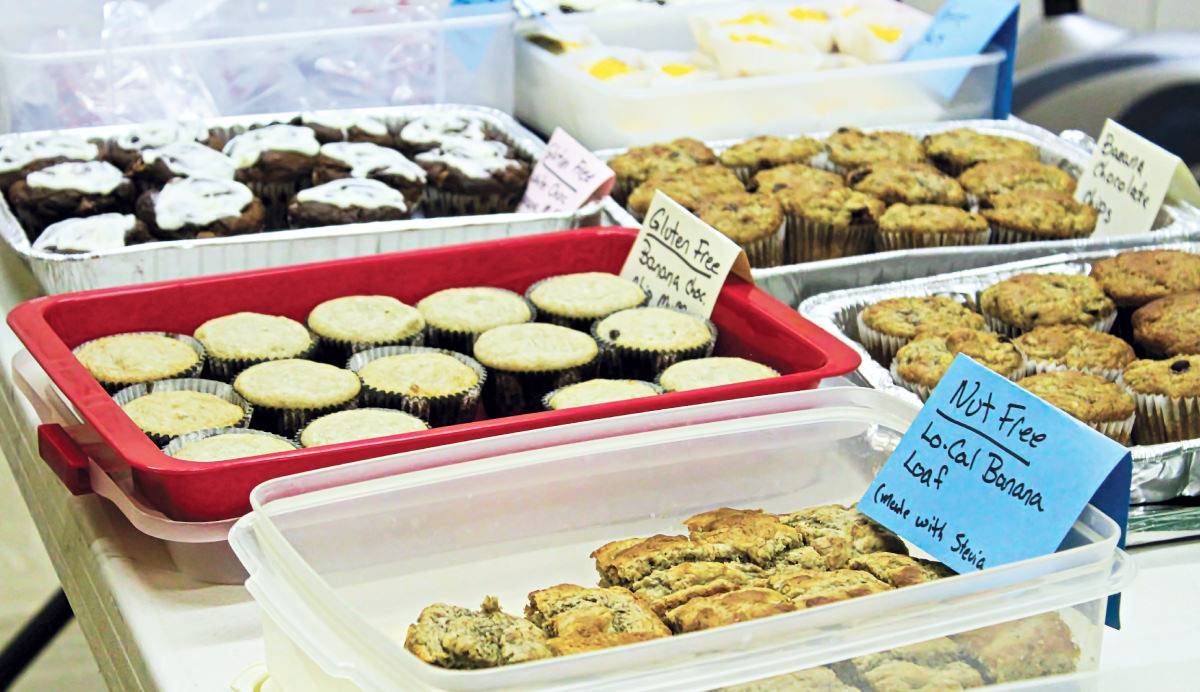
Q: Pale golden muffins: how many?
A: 14